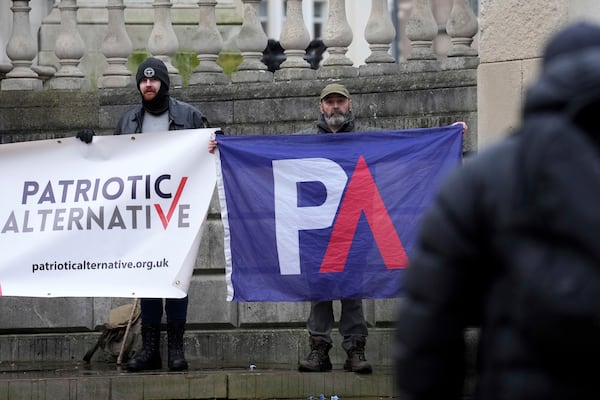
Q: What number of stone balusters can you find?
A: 11